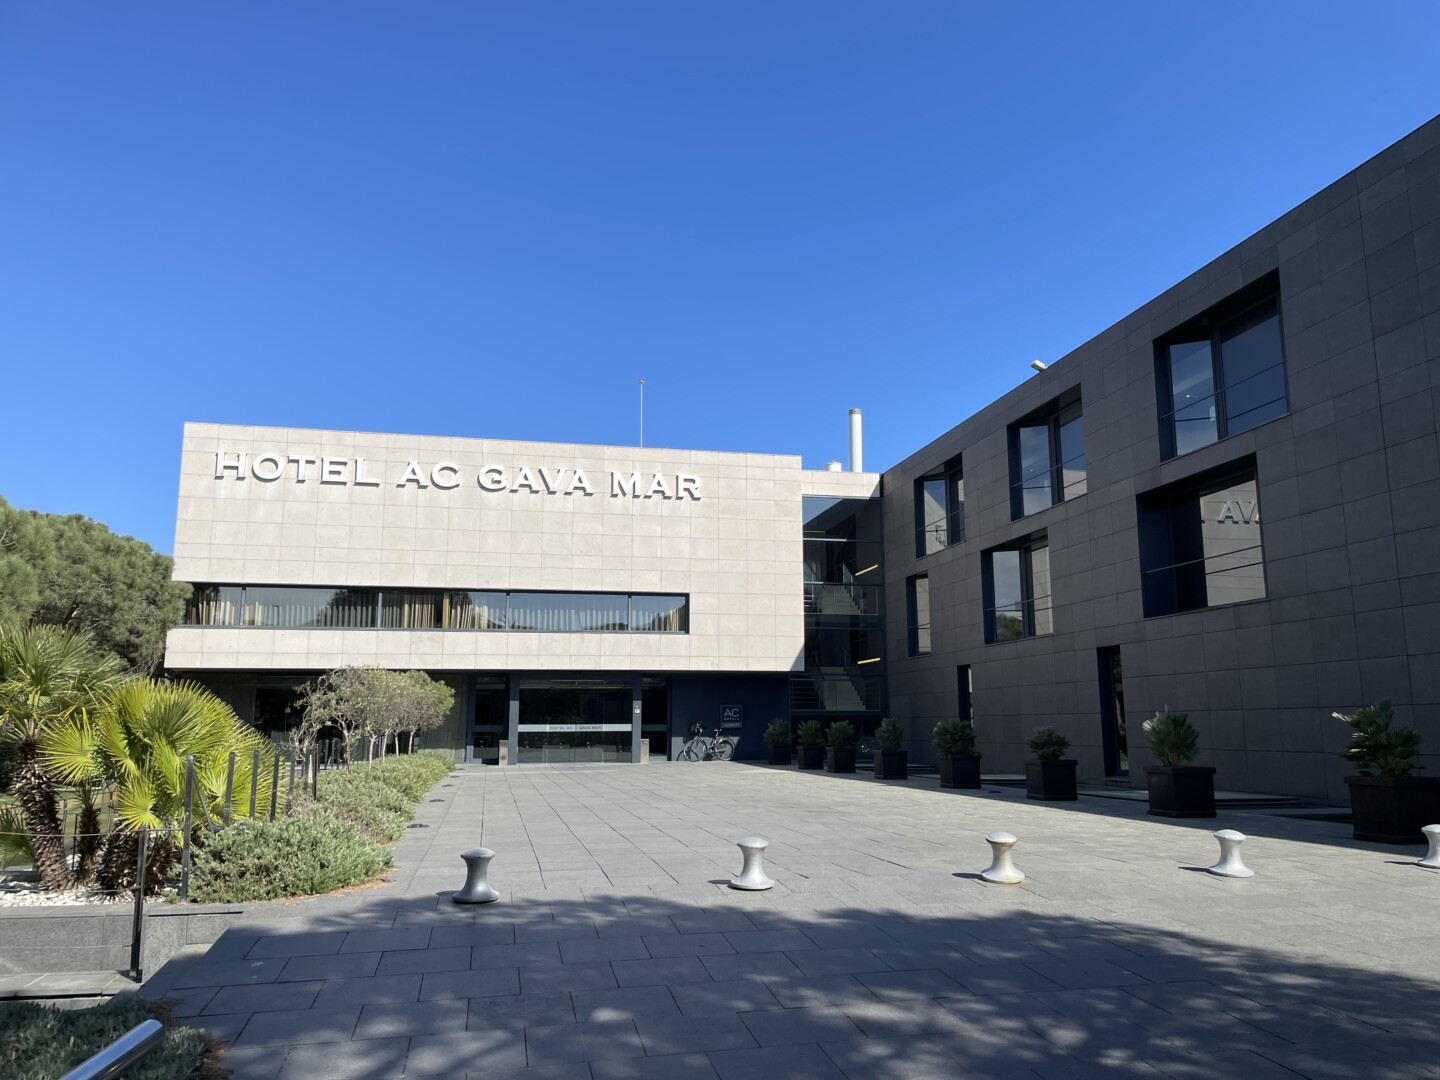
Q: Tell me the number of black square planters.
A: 8